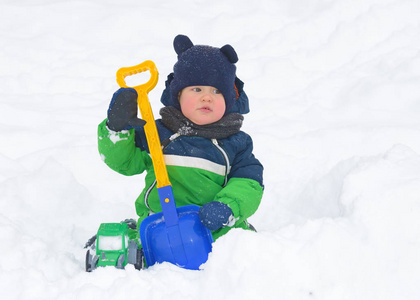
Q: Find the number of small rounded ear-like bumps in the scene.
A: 2